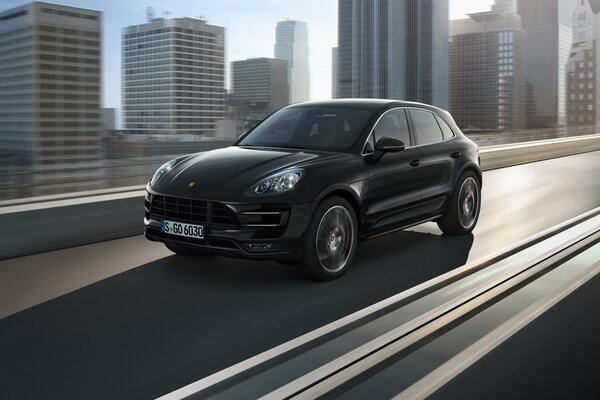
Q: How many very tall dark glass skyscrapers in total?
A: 1